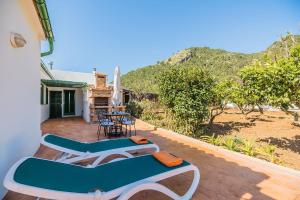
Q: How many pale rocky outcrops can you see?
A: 1